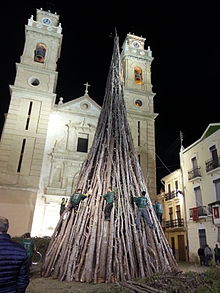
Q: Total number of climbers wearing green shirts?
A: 5